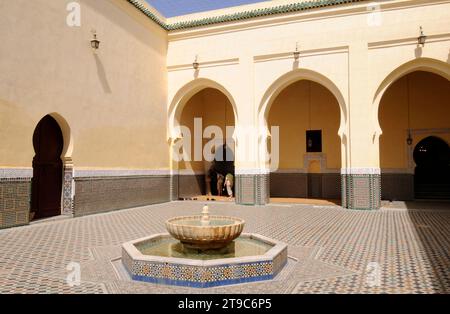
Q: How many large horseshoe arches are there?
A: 3